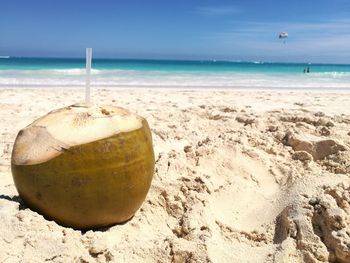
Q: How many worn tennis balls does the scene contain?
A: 0